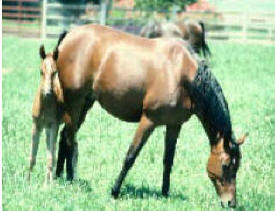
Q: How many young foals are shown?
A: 1